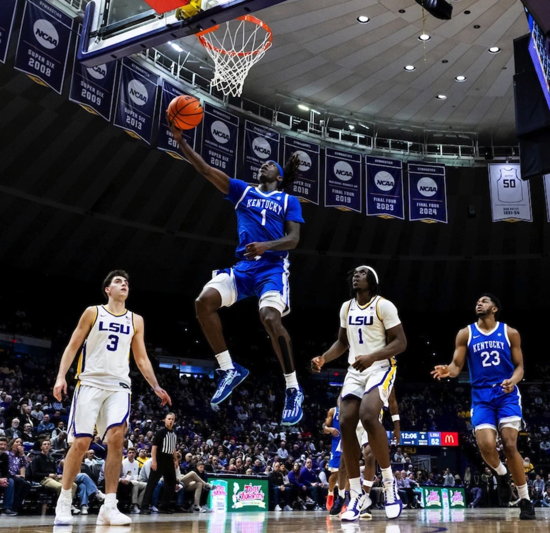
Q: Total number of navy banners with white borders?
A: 11